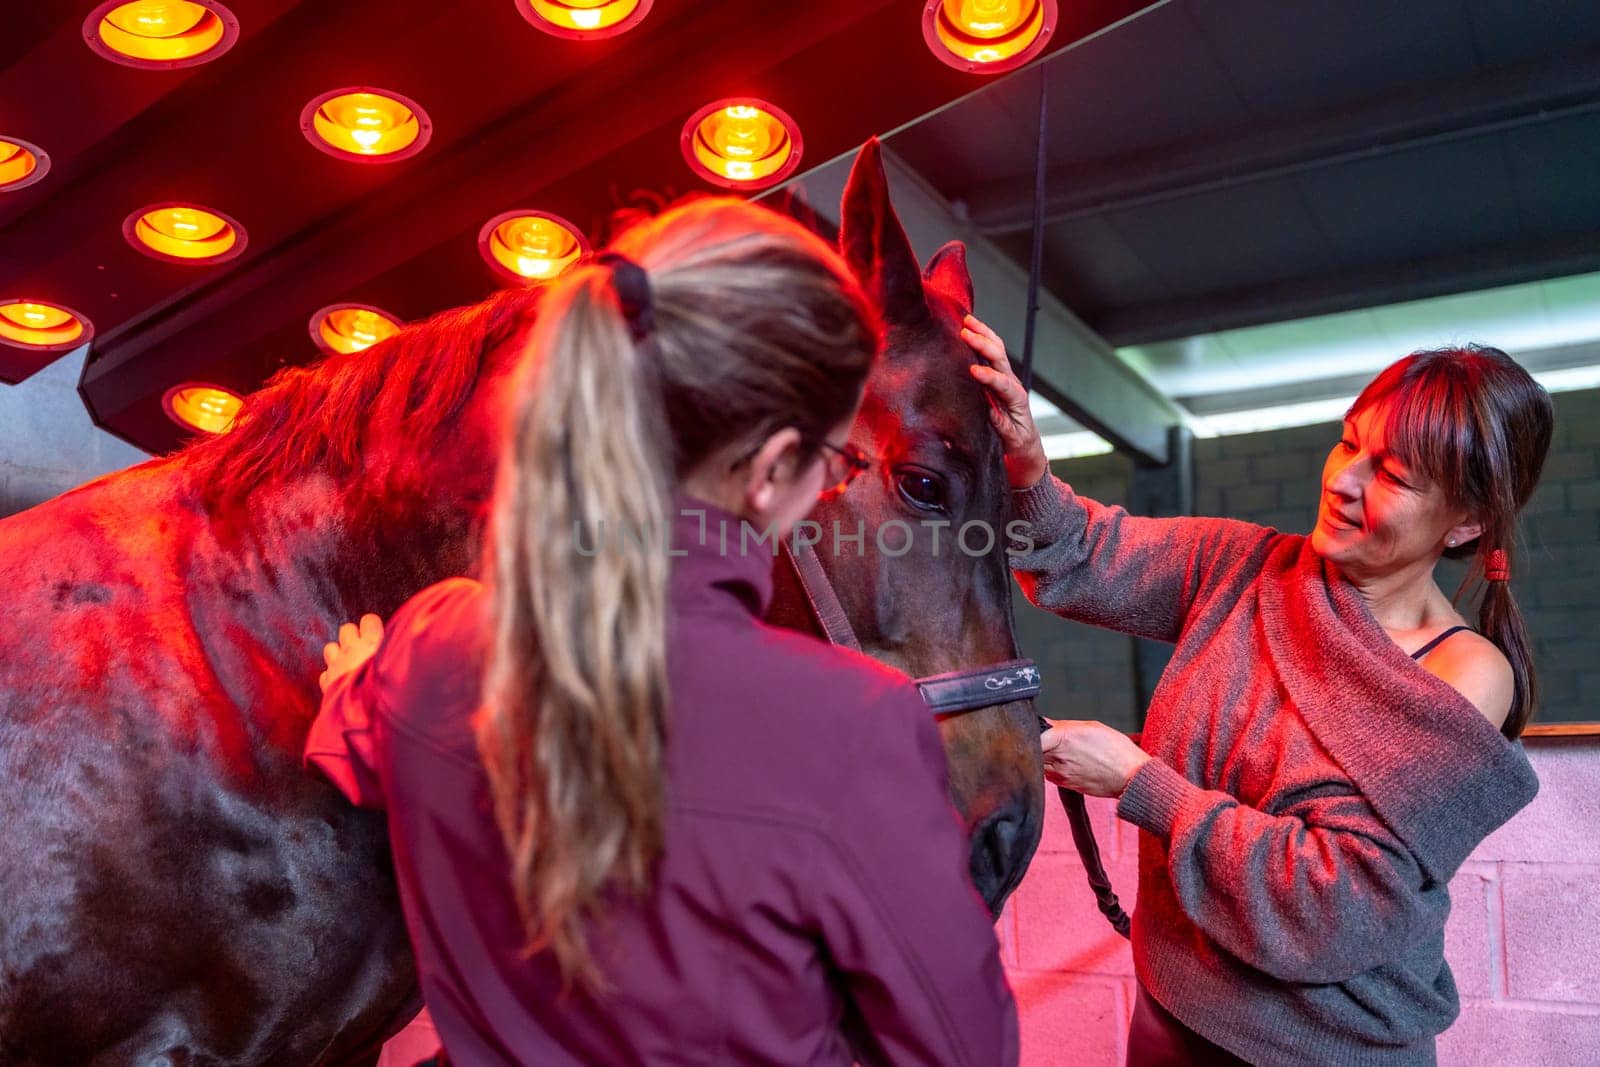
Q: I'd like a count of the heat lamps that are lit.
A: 11